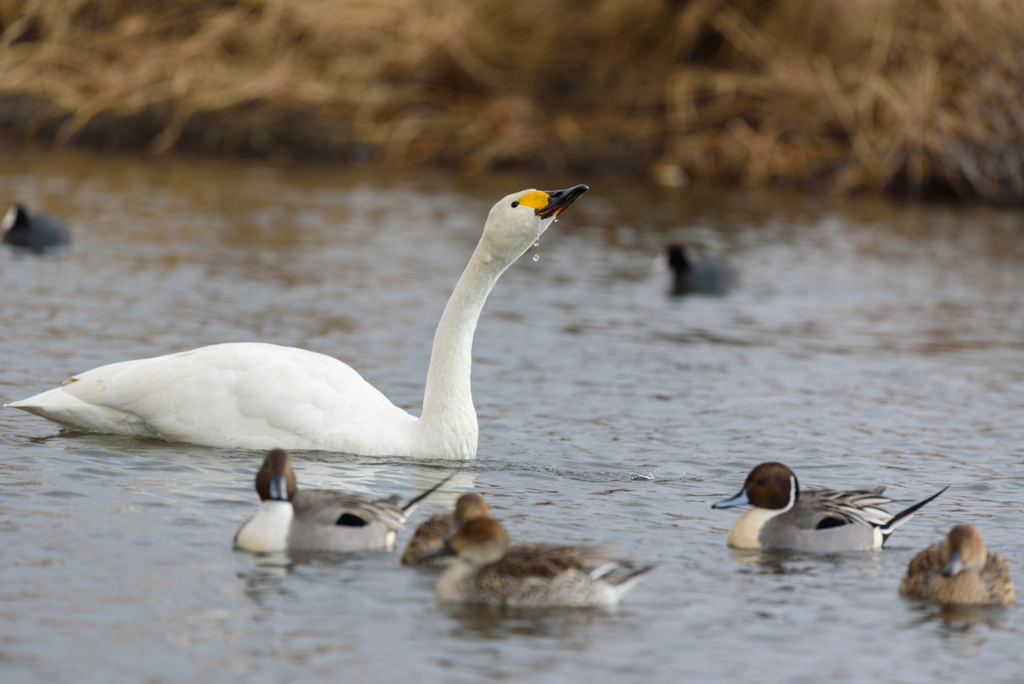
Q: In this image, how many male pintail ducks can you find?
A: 2